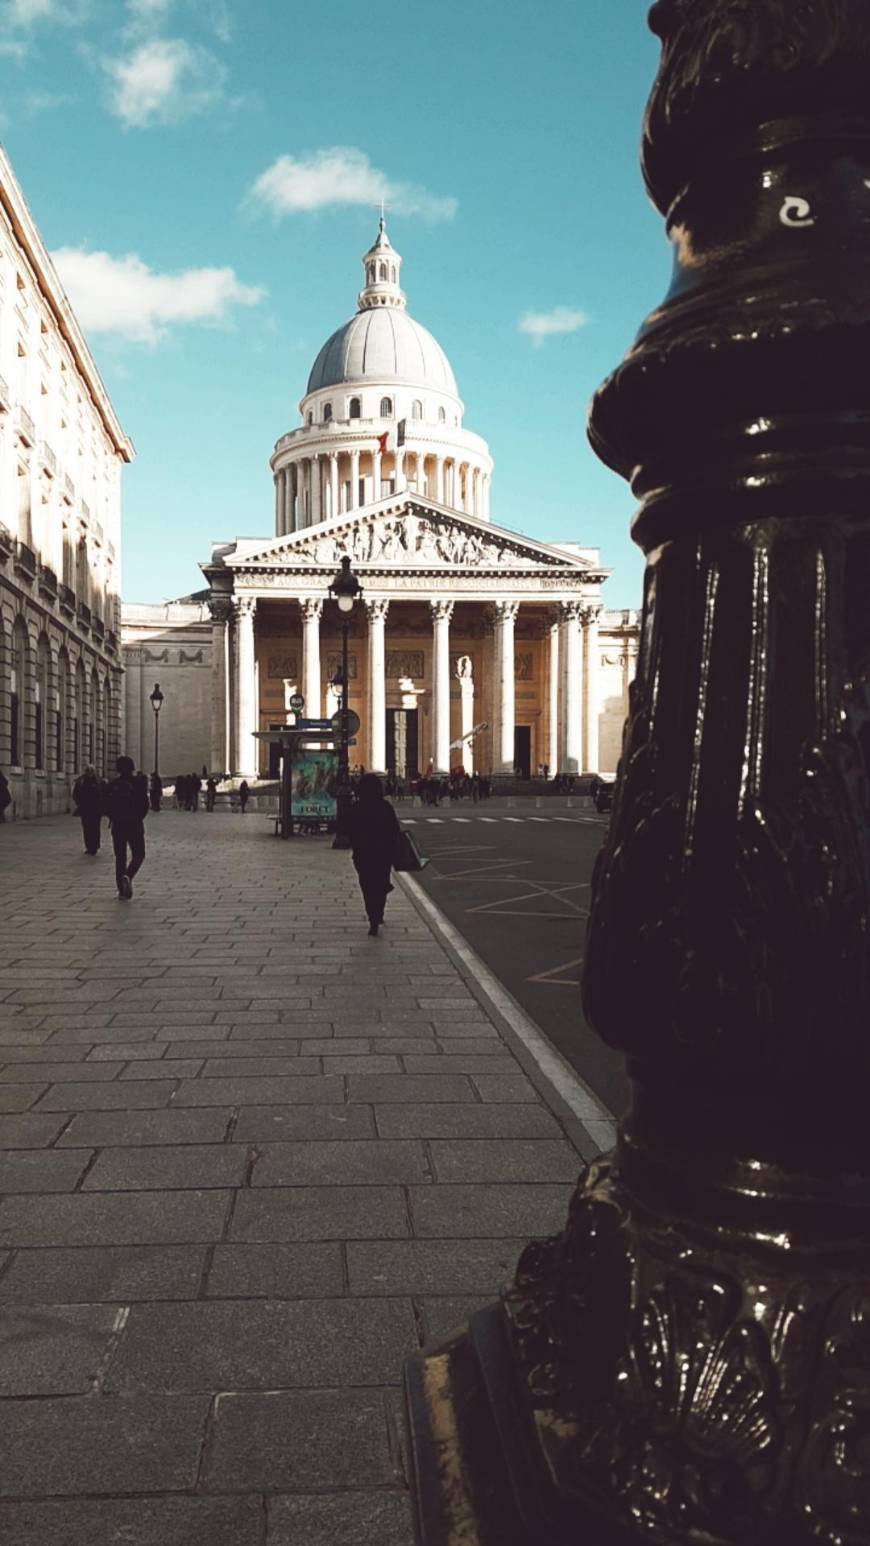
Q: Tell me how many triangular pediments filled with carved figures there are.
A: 1